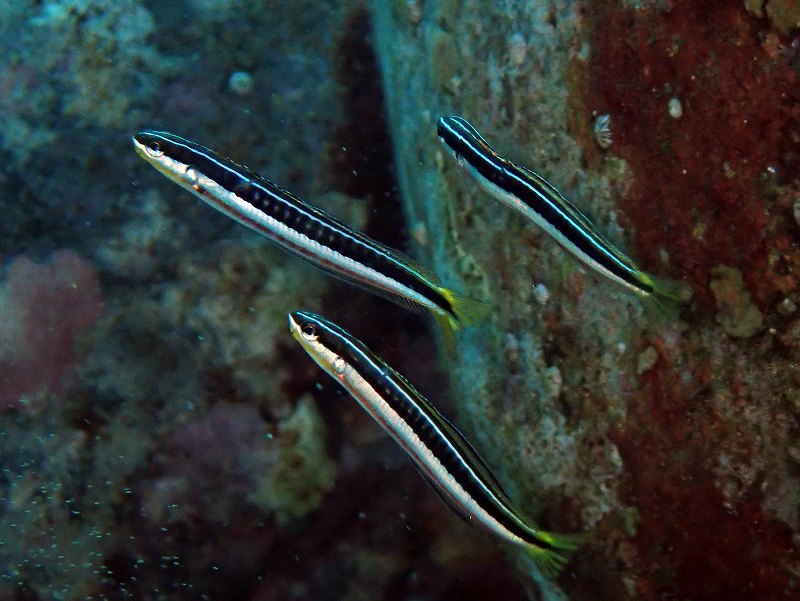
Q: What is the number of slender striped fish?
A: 3